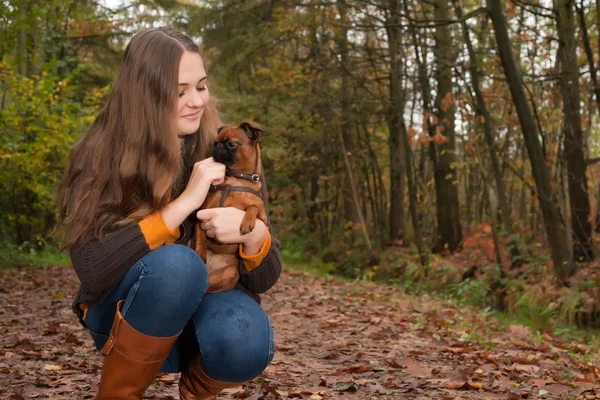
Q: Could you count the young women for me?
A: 1